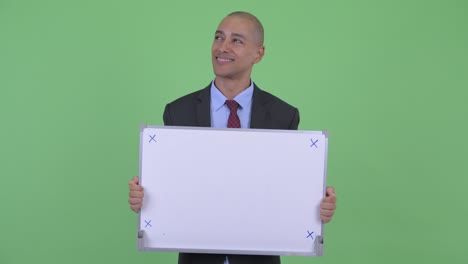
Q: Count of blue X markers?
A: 4